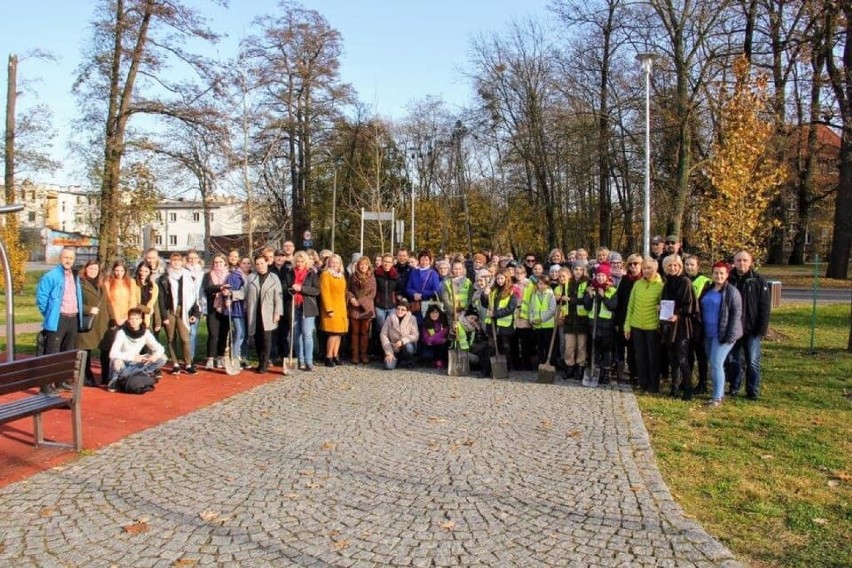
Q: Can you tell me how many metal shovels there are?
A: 6